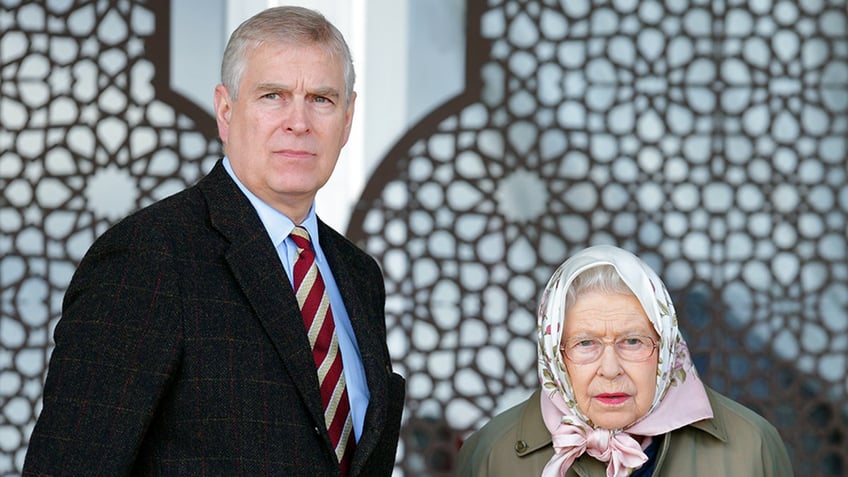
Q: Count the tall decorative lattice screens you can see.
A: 2